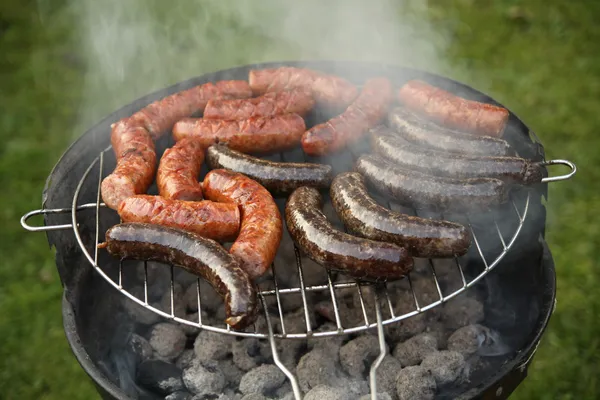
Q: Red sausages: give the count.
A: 10